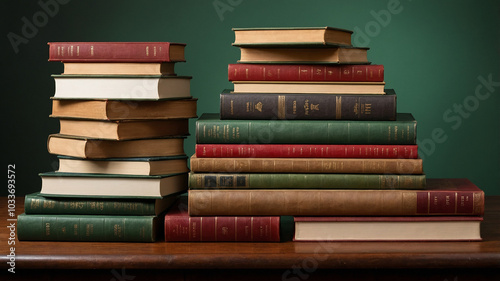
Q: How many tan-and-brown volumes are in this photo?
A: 2